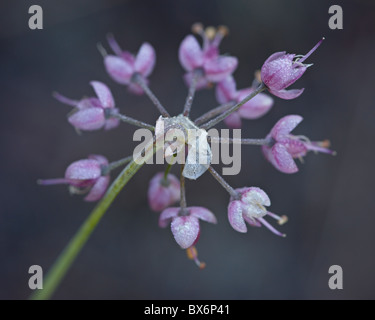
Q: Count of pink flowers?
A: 10